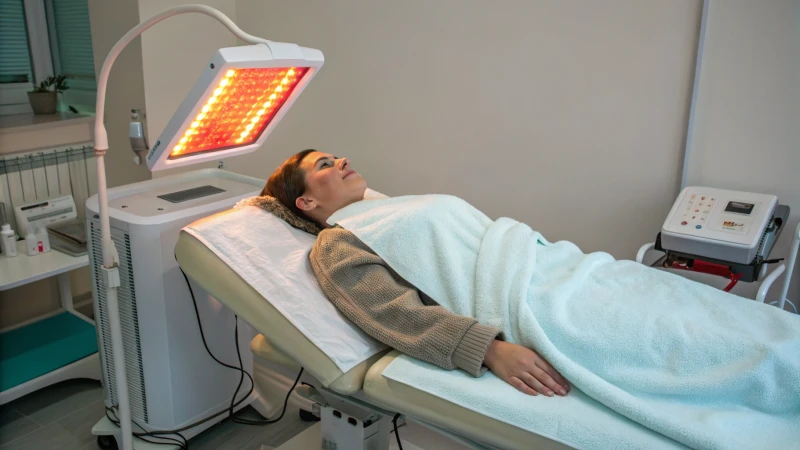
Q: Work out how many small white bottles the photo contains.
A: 3